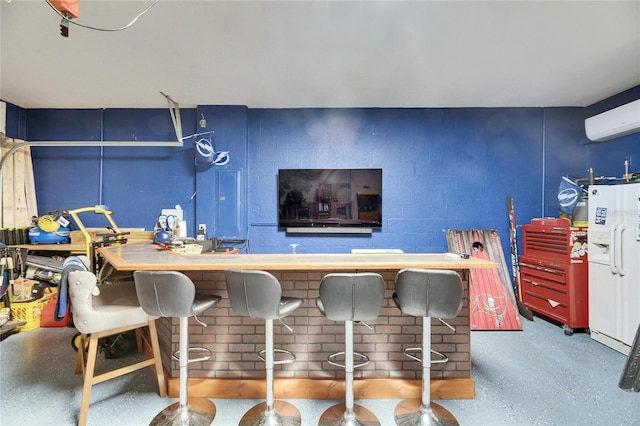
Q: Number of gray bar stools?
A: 4